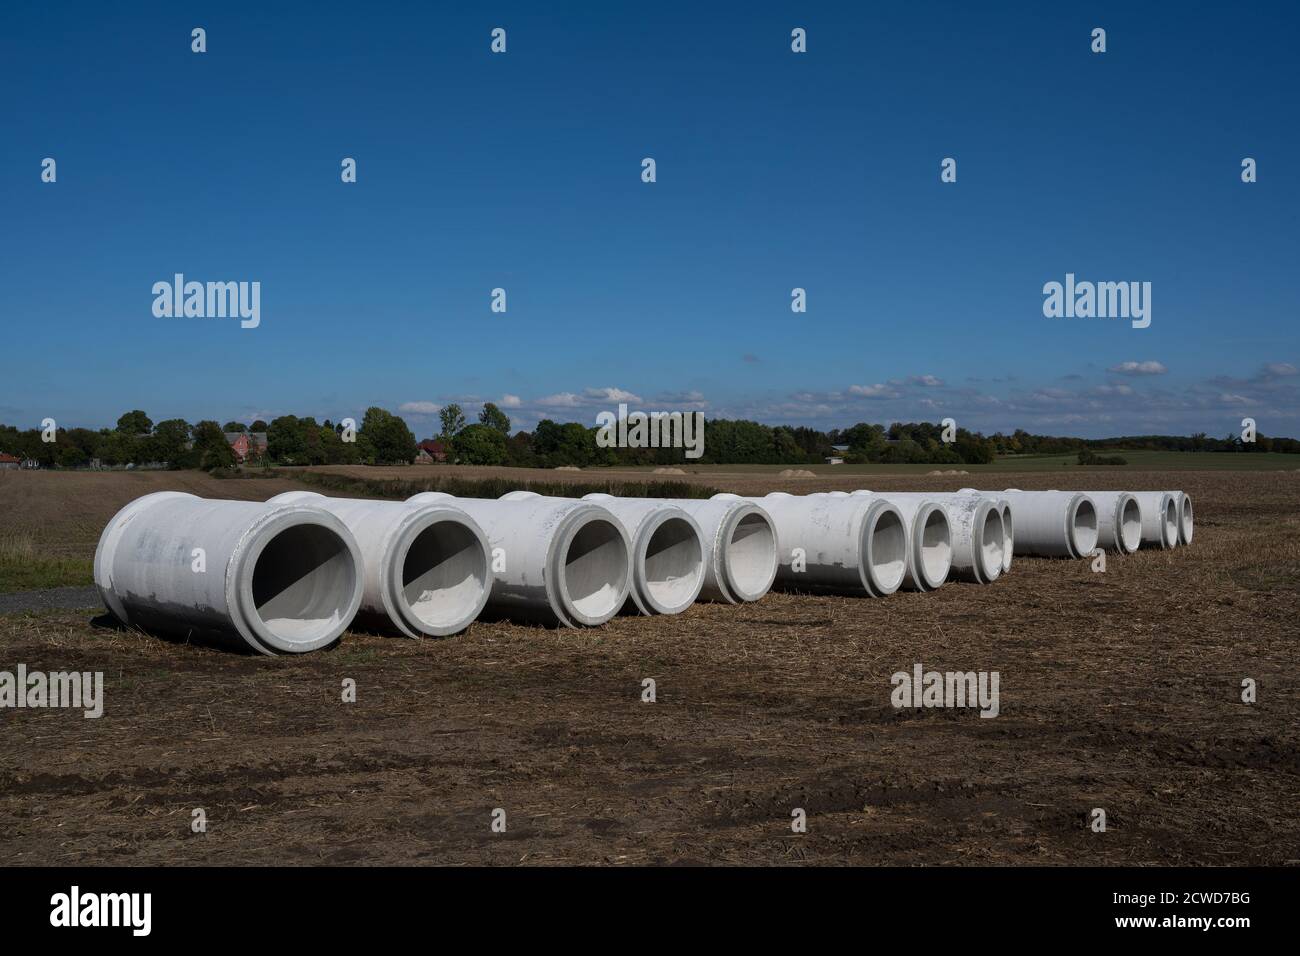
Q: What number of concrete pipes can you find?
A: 13